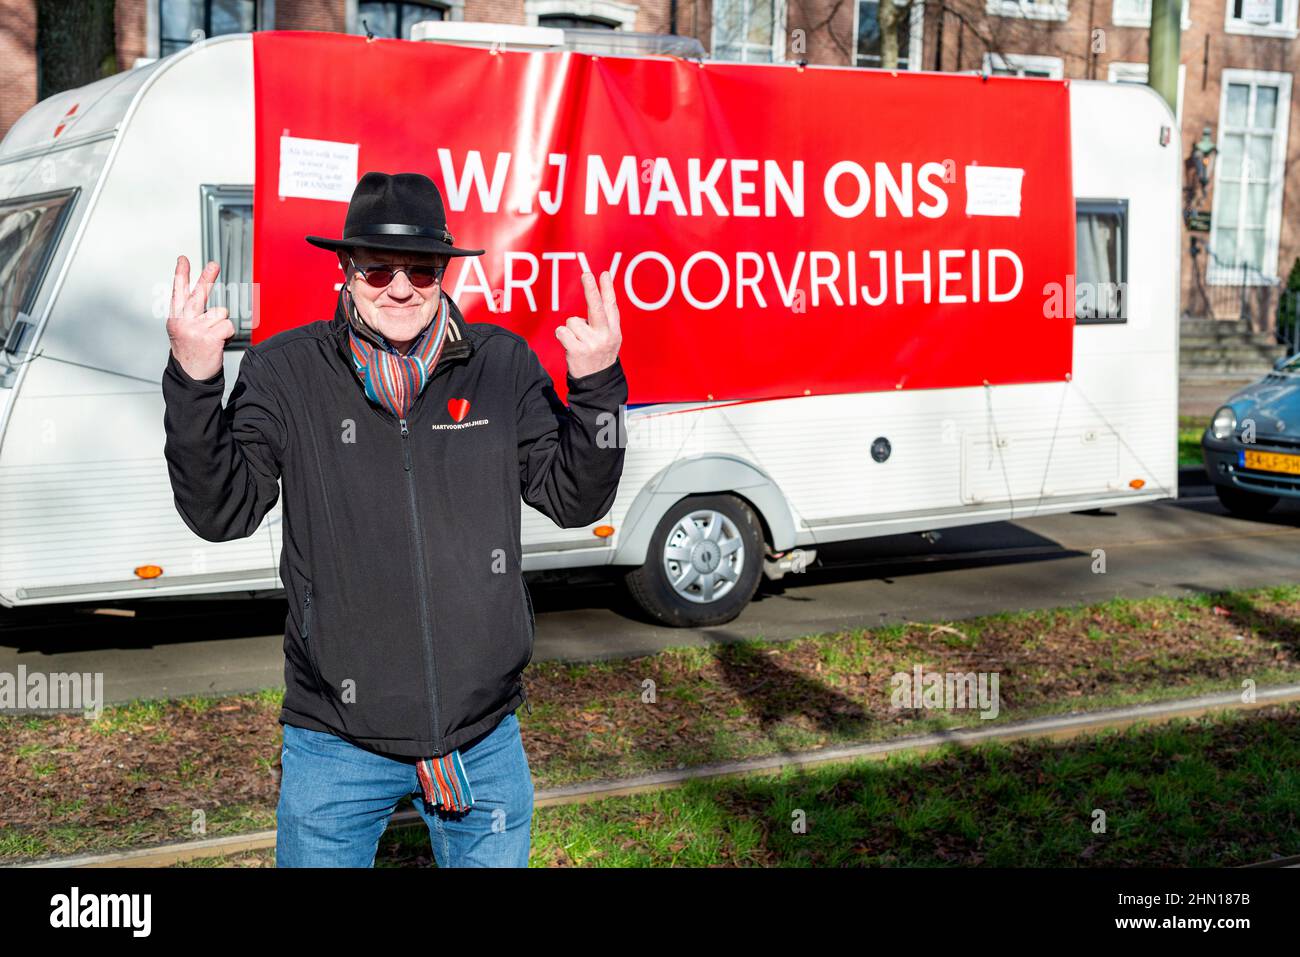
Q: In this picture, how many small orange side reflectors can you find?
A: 3